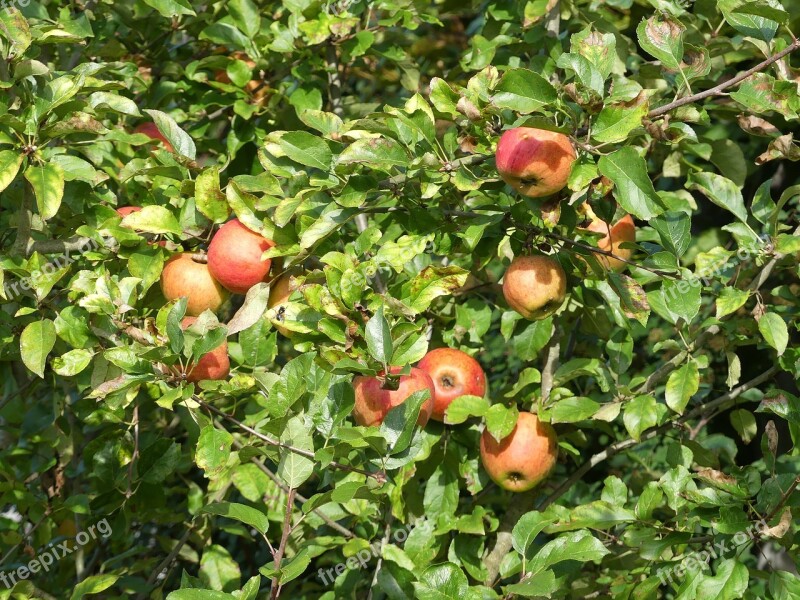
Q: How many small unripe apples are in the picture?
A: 0